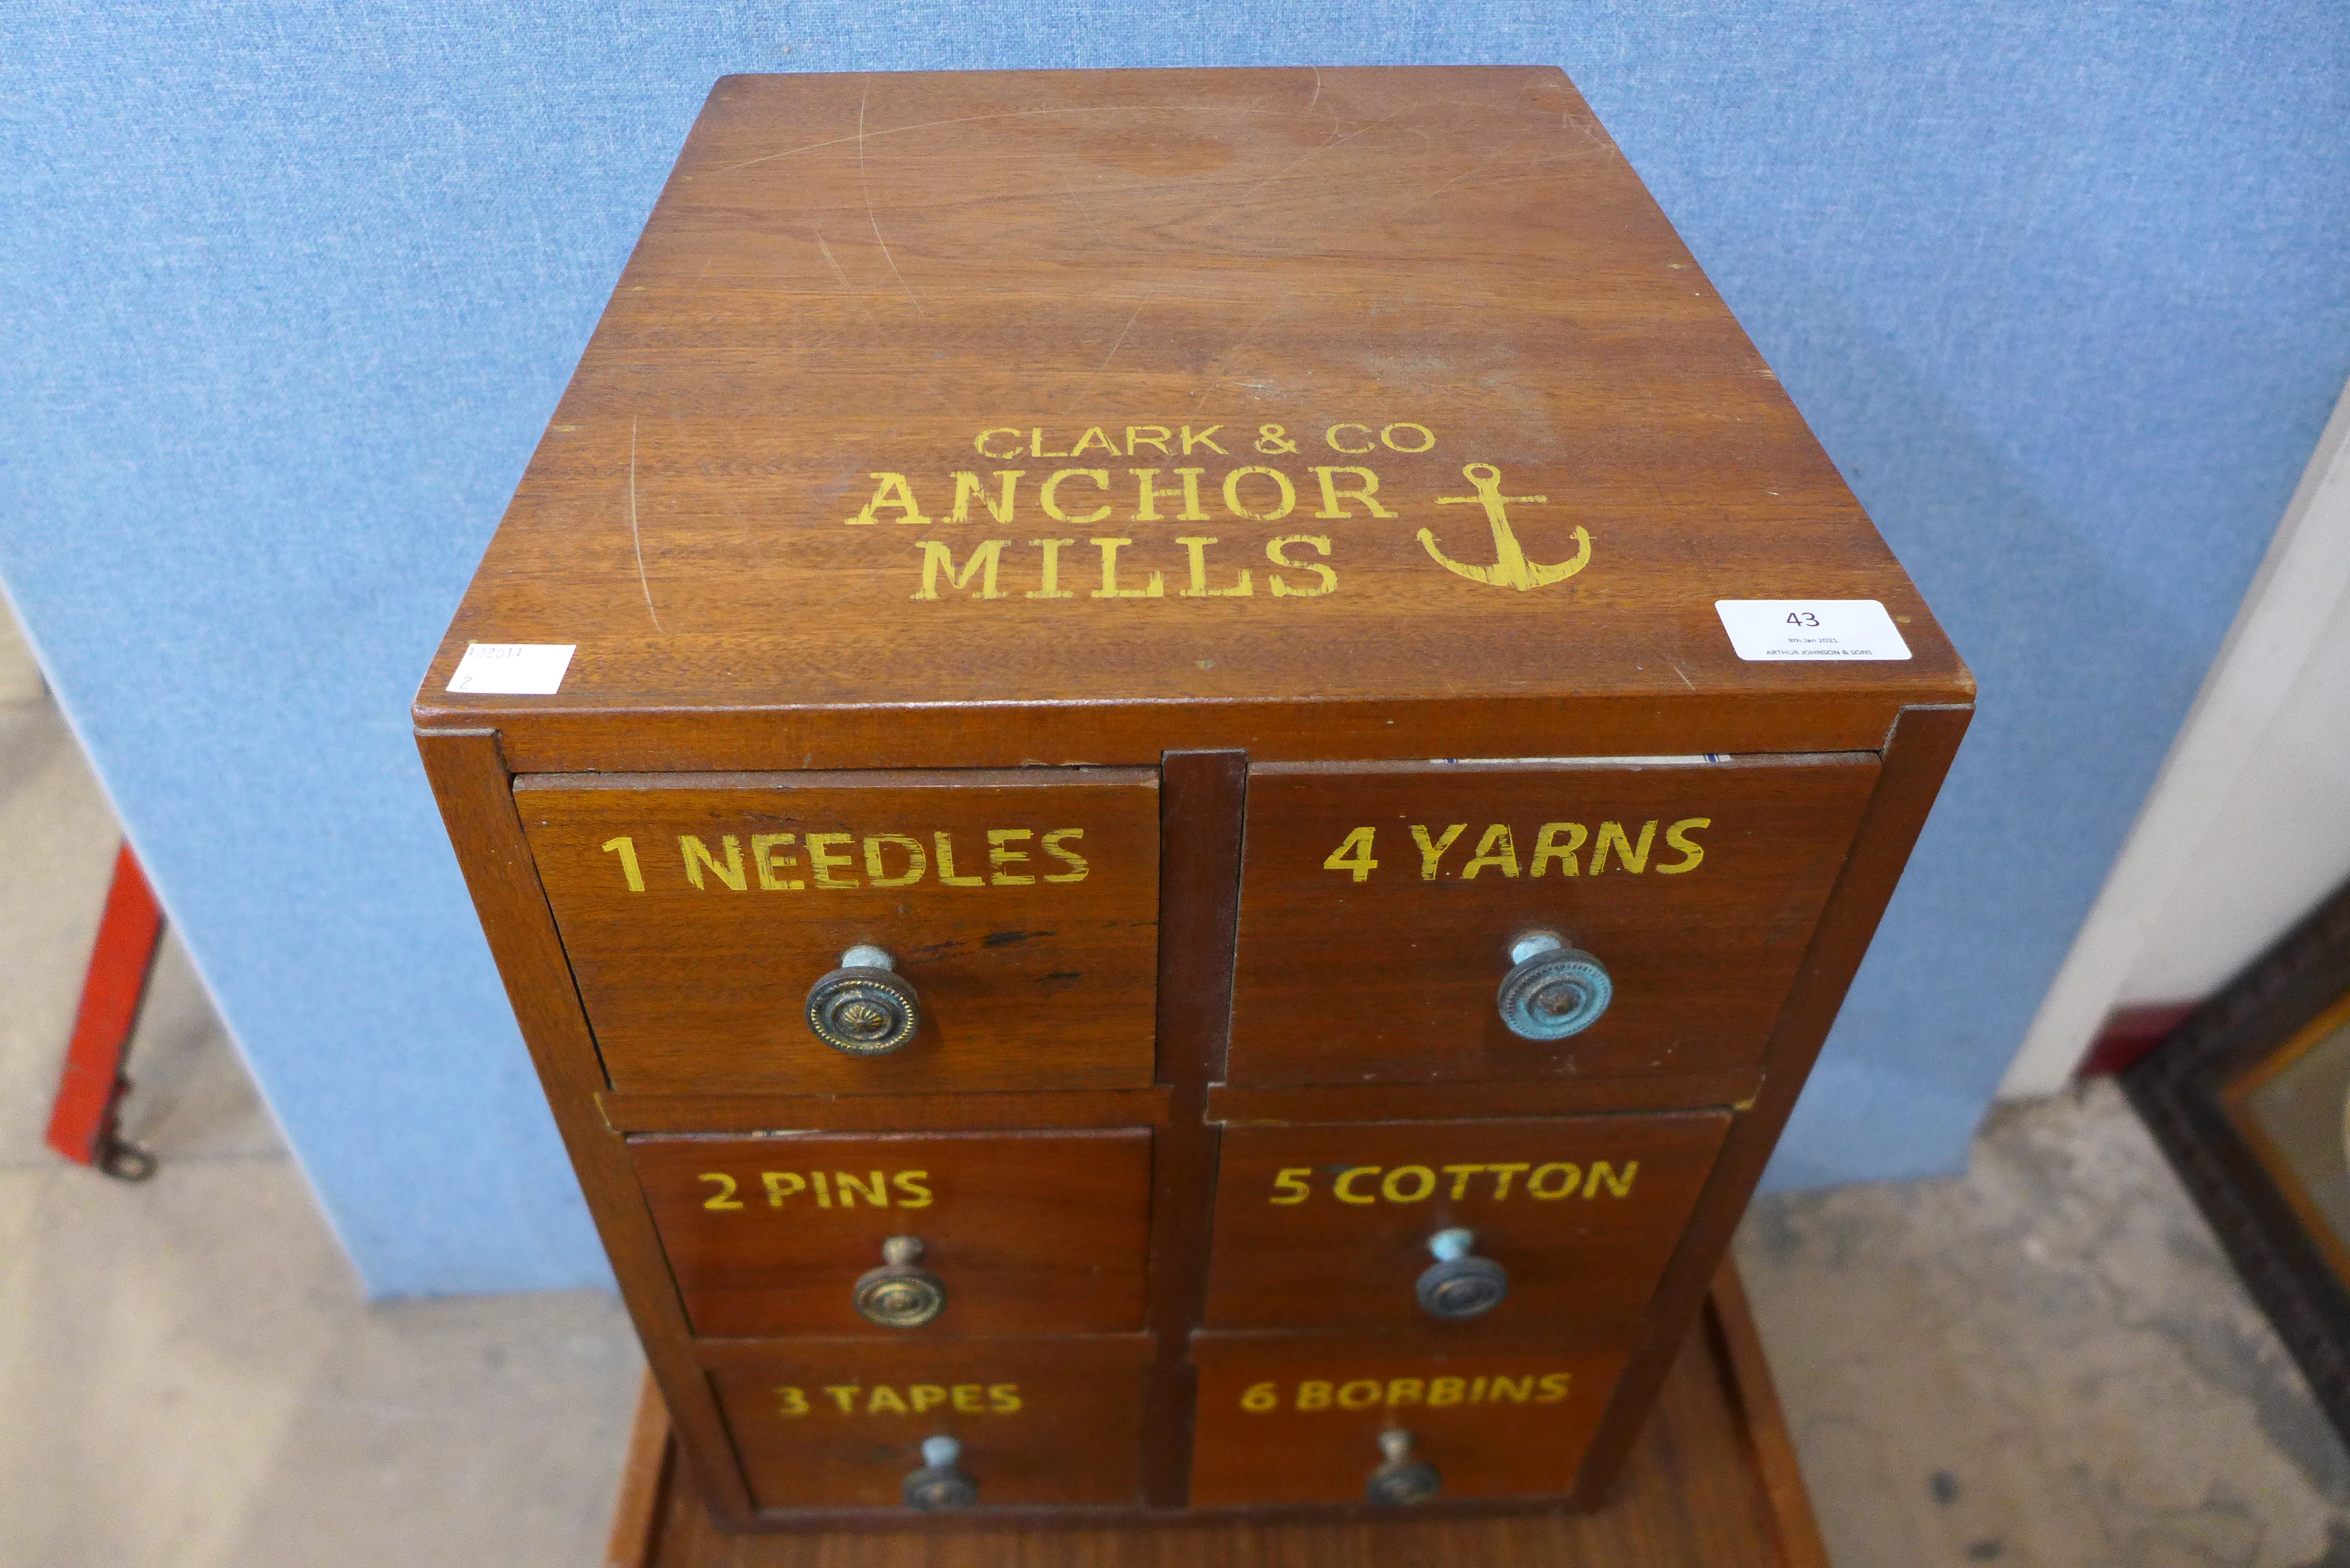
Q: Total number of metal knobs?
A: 6